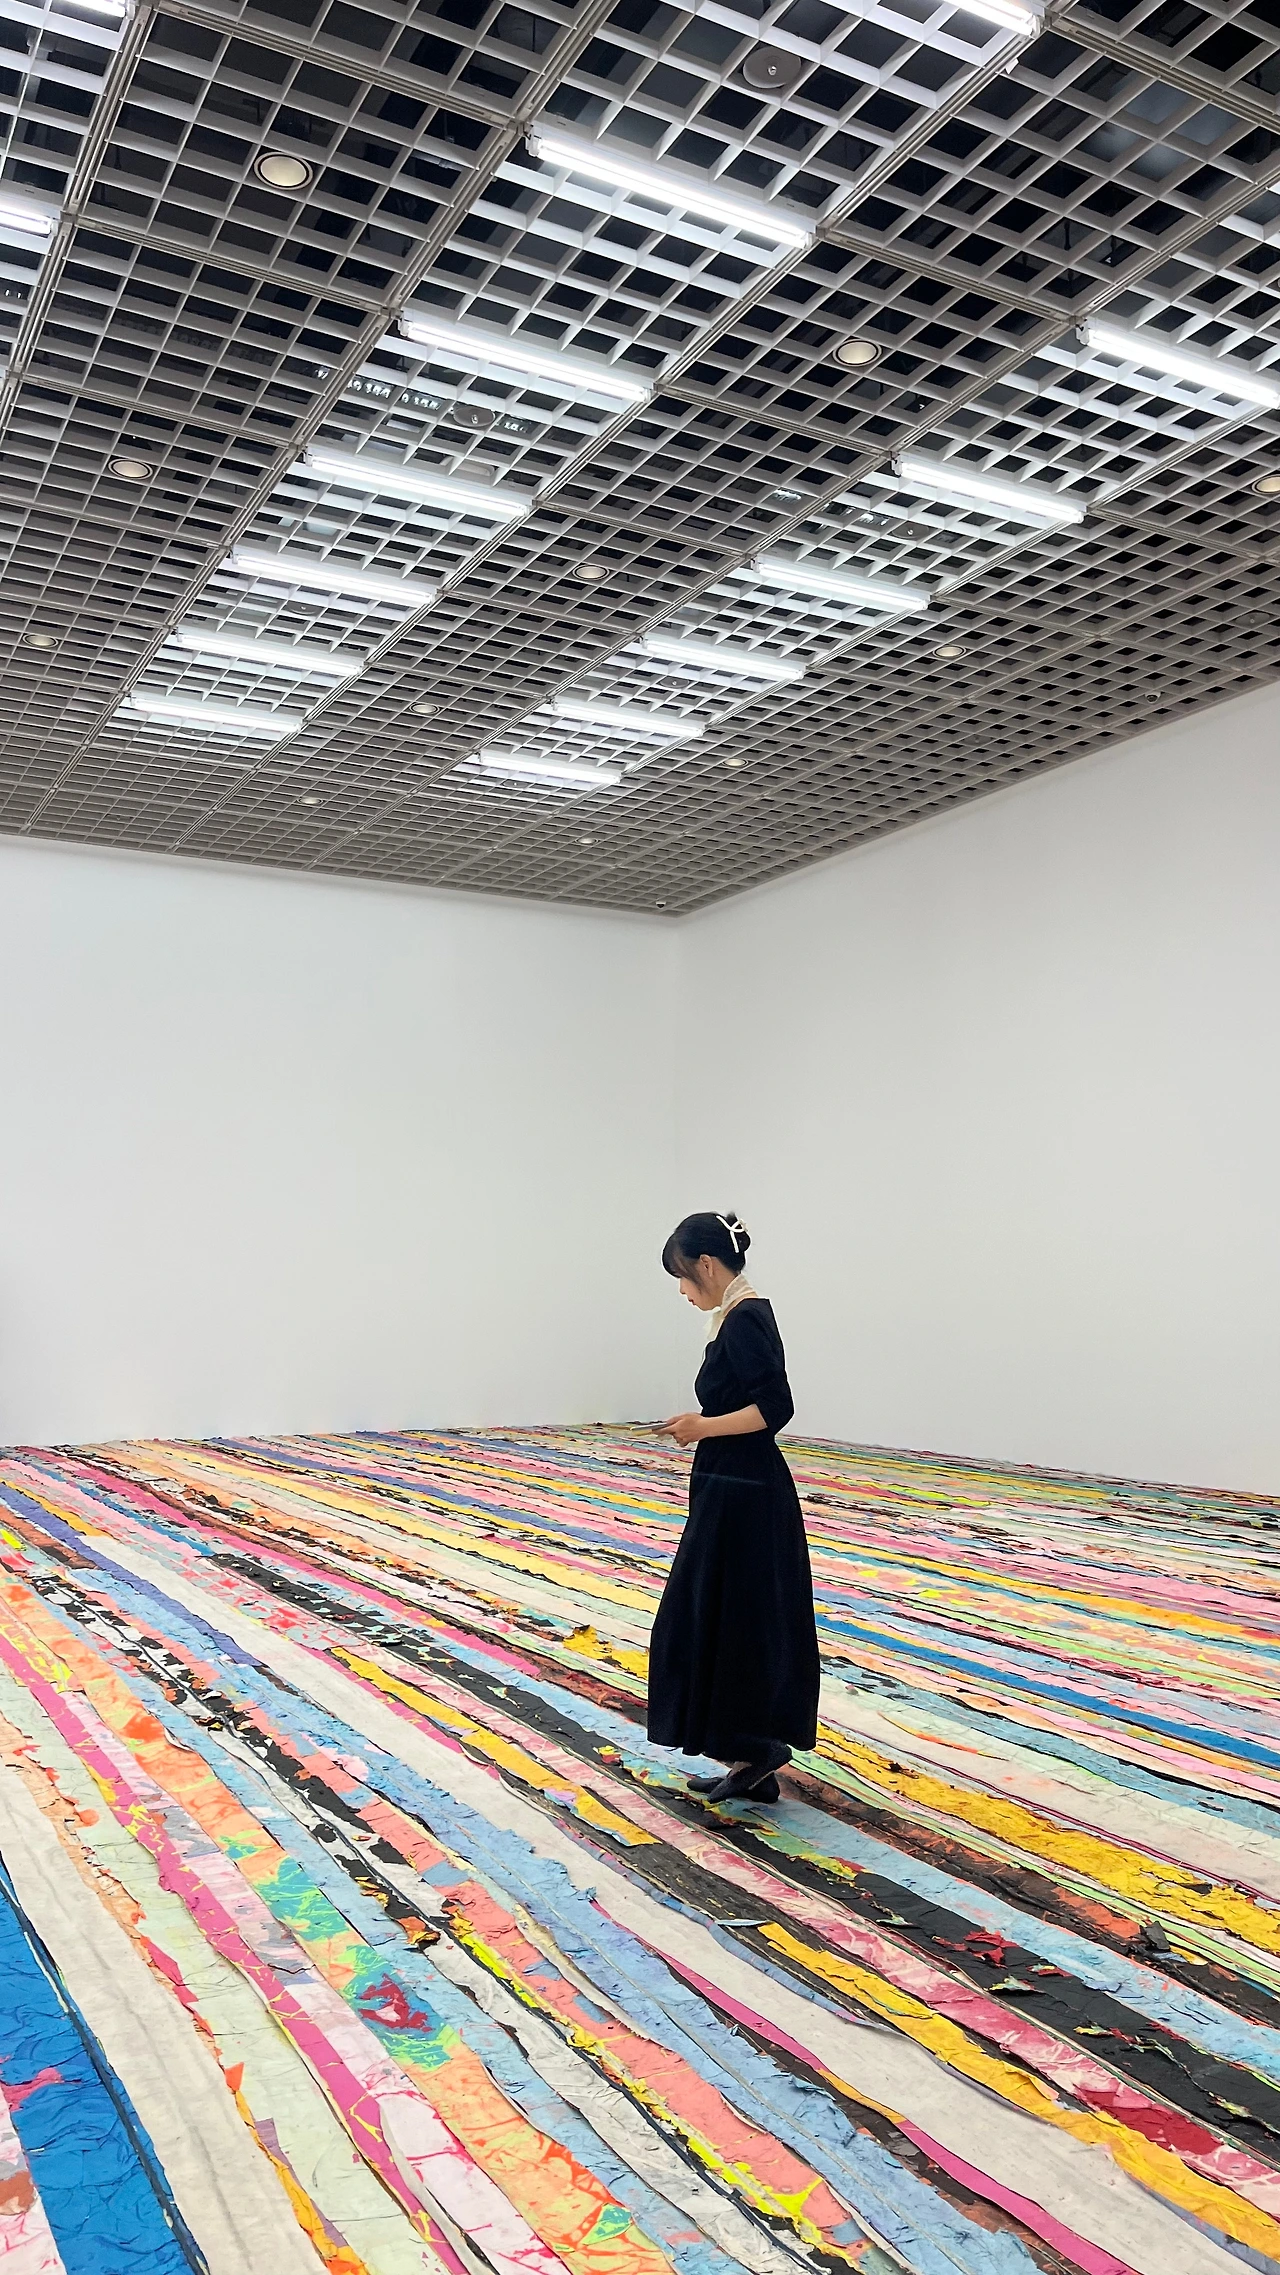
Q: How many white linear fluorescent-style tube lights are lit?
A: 15